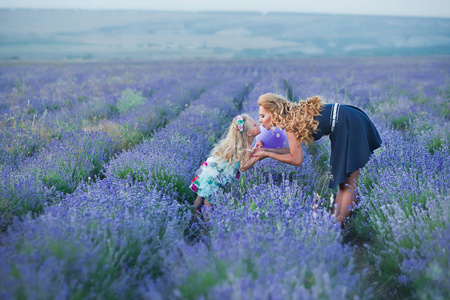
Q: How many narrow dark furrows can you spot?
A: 3